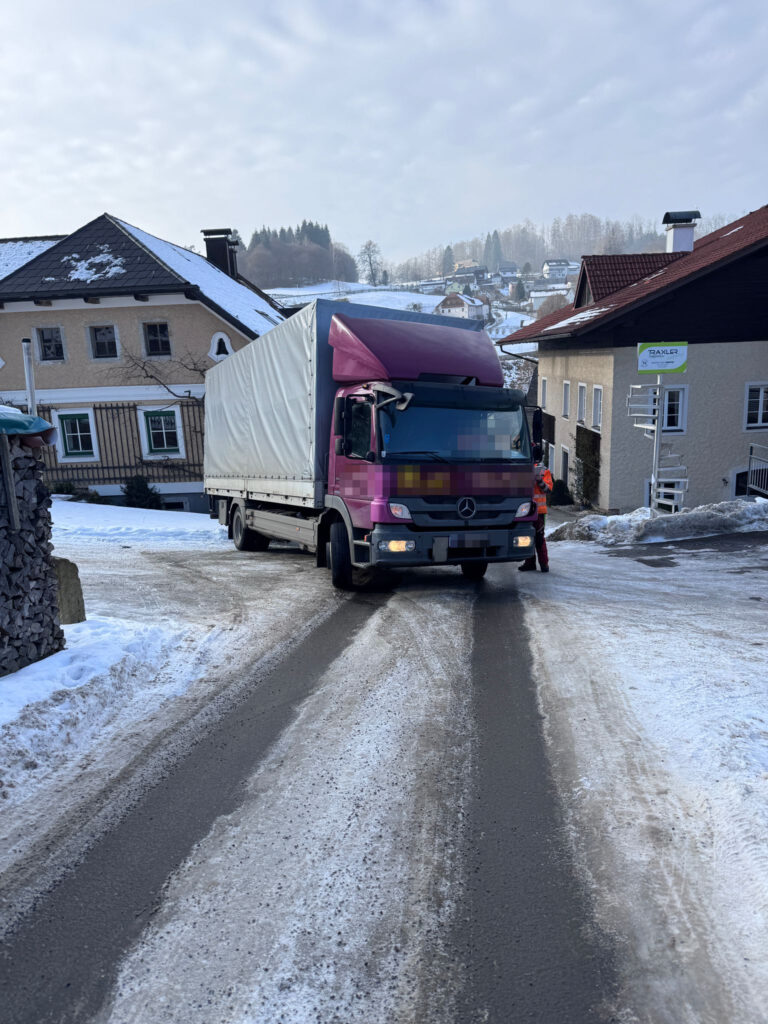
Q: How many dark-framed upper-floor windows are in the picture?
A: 3